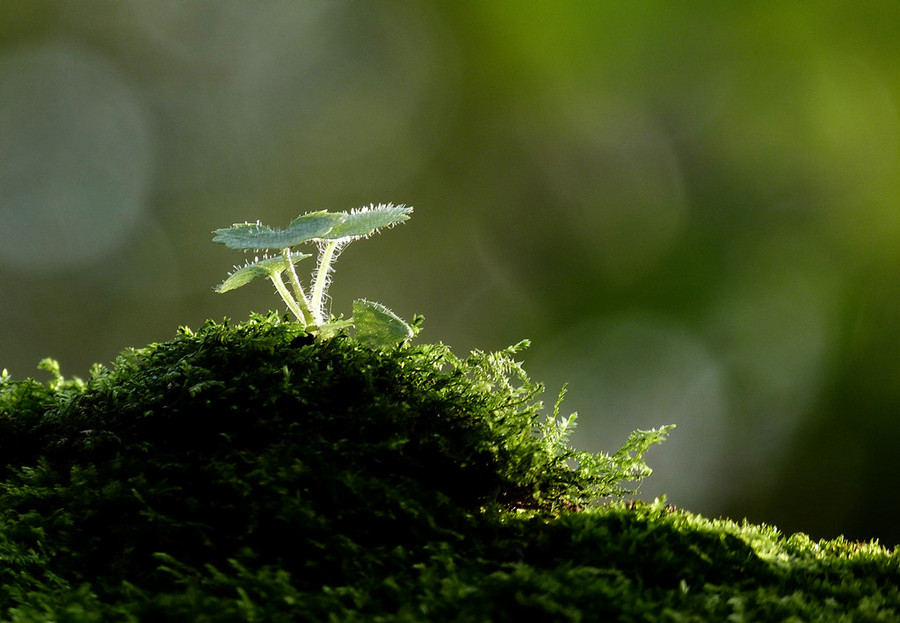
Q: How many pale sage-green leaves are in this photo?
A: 4